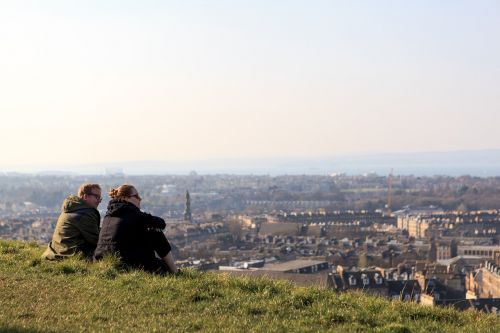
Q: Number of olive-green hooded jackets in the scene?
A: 1